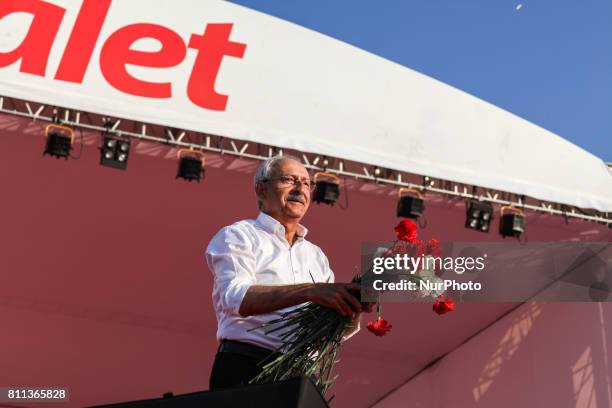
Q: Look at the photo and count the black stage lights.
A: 7